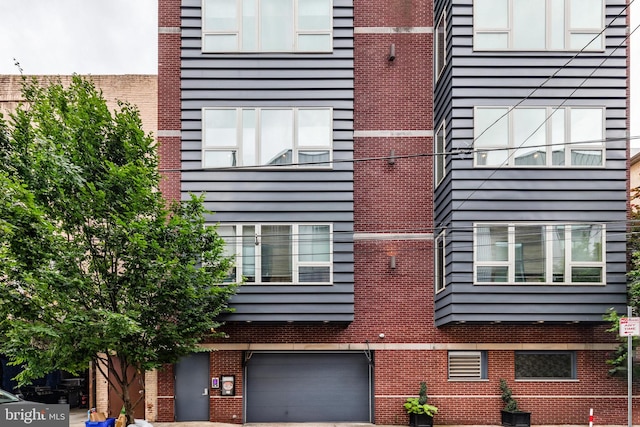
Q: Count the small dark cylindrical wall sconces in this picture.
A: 3